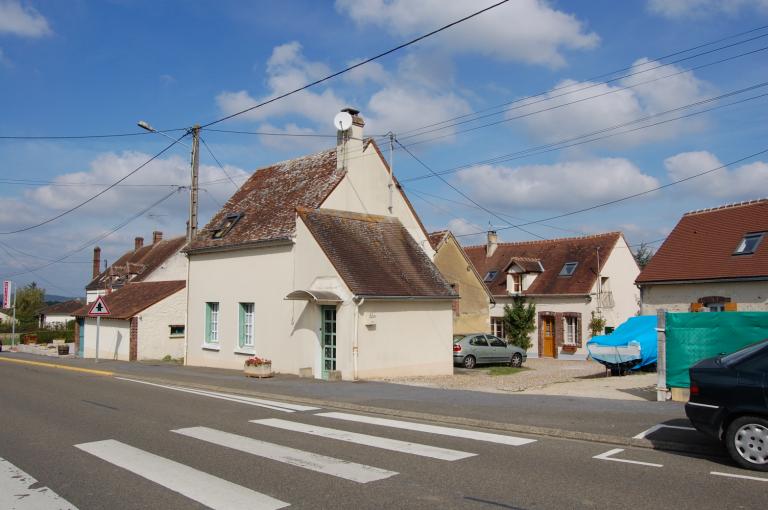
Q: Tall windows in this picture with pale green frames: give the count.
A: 2